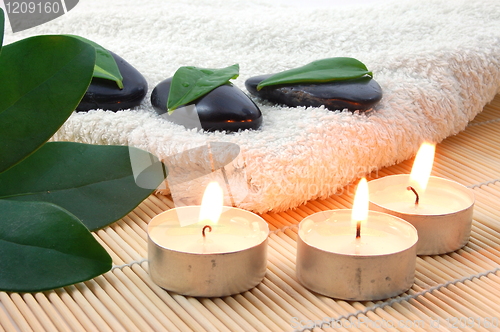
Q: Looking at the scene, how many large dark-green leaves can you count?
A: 3